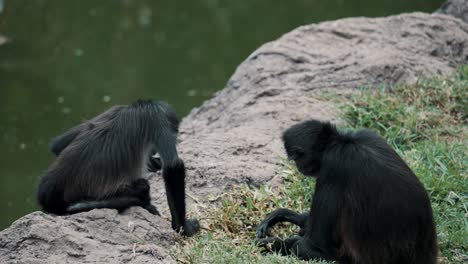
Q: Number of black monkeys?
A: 2